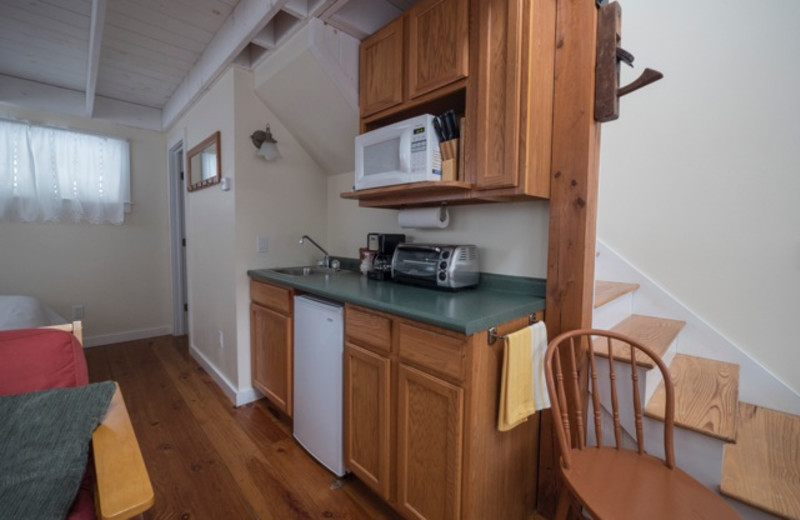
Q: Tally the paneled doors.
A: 6